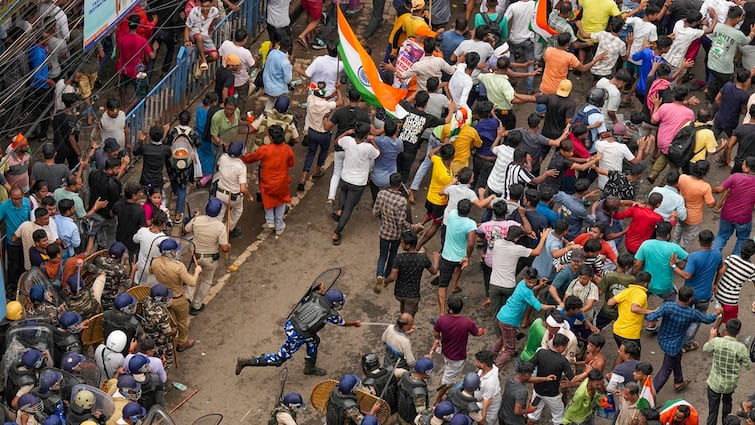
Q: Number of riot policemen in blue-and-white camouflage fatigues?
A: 1